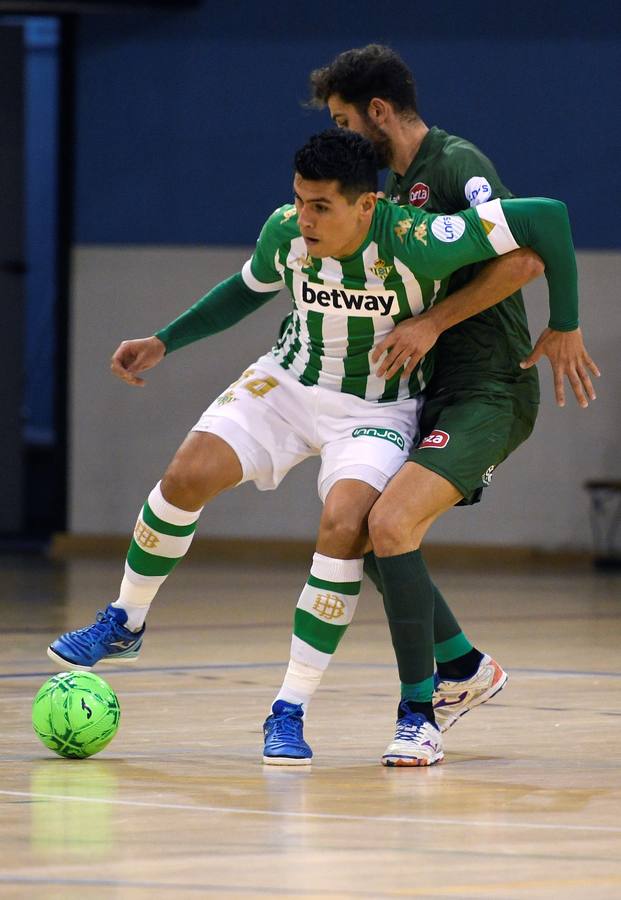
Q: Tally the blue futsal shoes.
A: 2